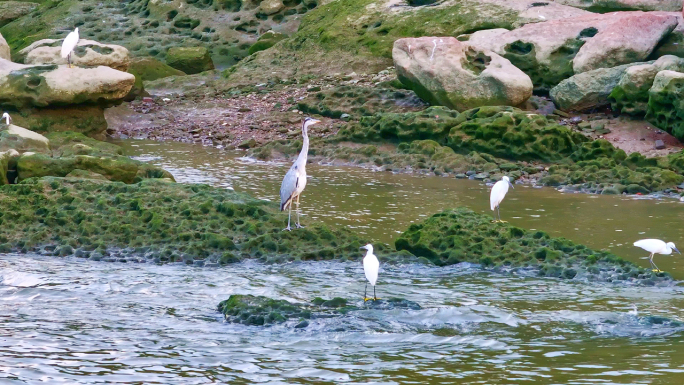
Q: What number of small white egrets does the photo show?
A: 5